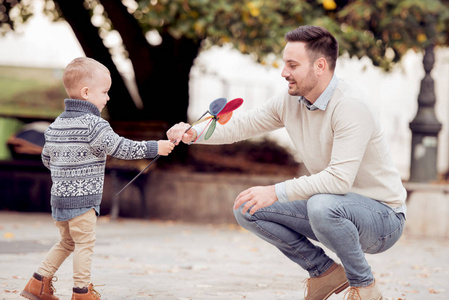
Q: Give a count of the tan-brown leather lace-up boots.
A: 2